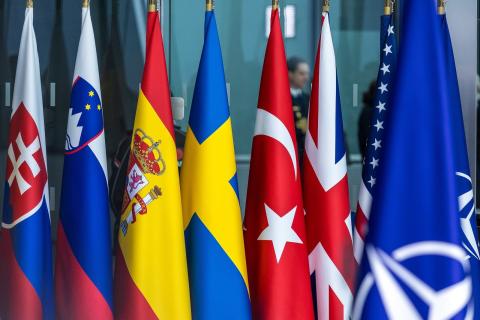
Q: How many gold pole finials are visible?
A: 8